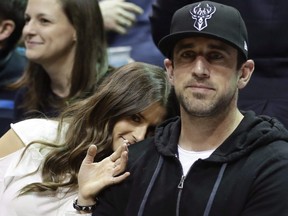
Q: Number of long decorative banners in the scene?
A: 0